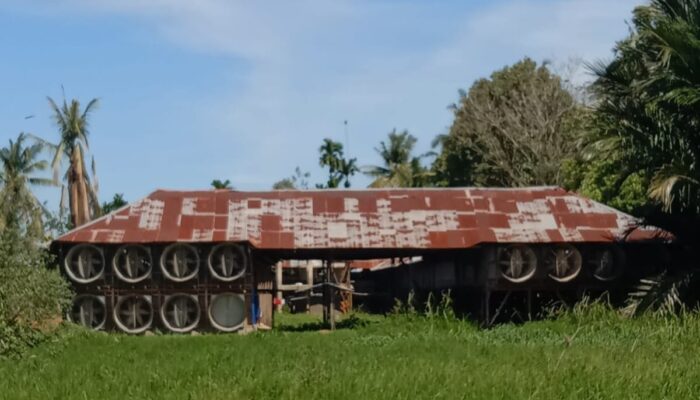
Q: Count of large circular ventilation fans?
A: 11